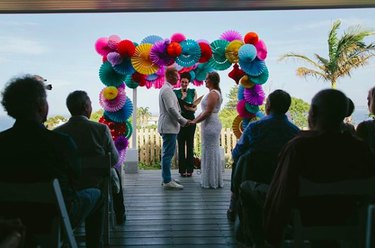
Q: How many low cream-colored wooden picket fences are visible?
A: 1